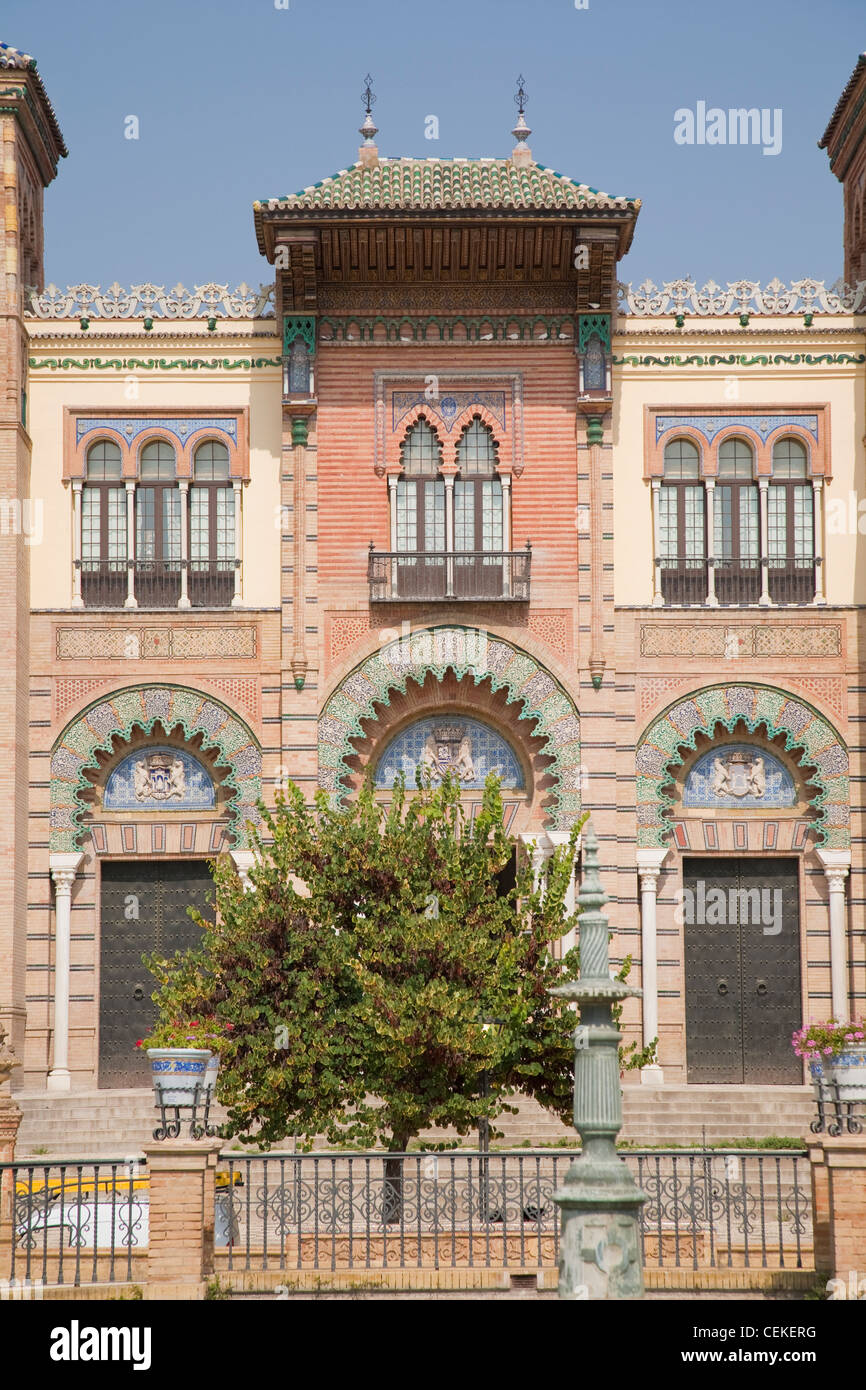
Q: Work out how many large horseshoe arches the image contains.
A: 3